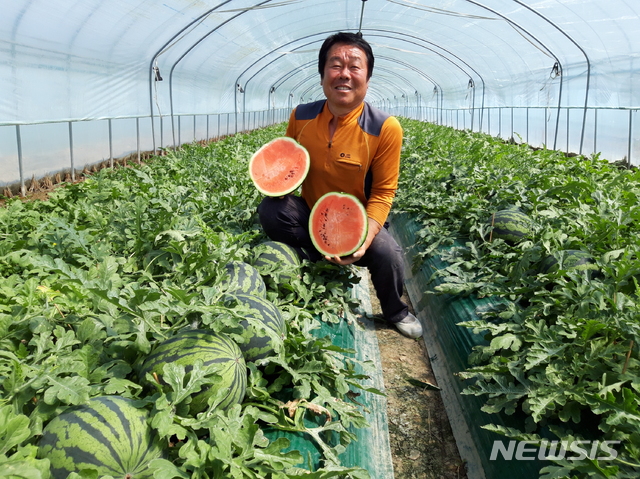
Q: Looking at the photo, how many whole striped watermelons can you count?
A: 7